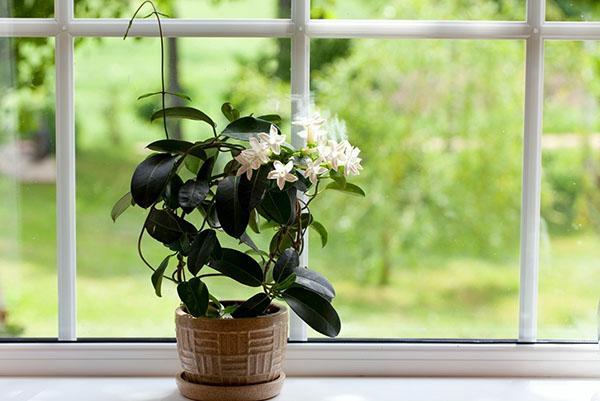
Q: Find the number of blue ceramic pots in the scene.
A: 0